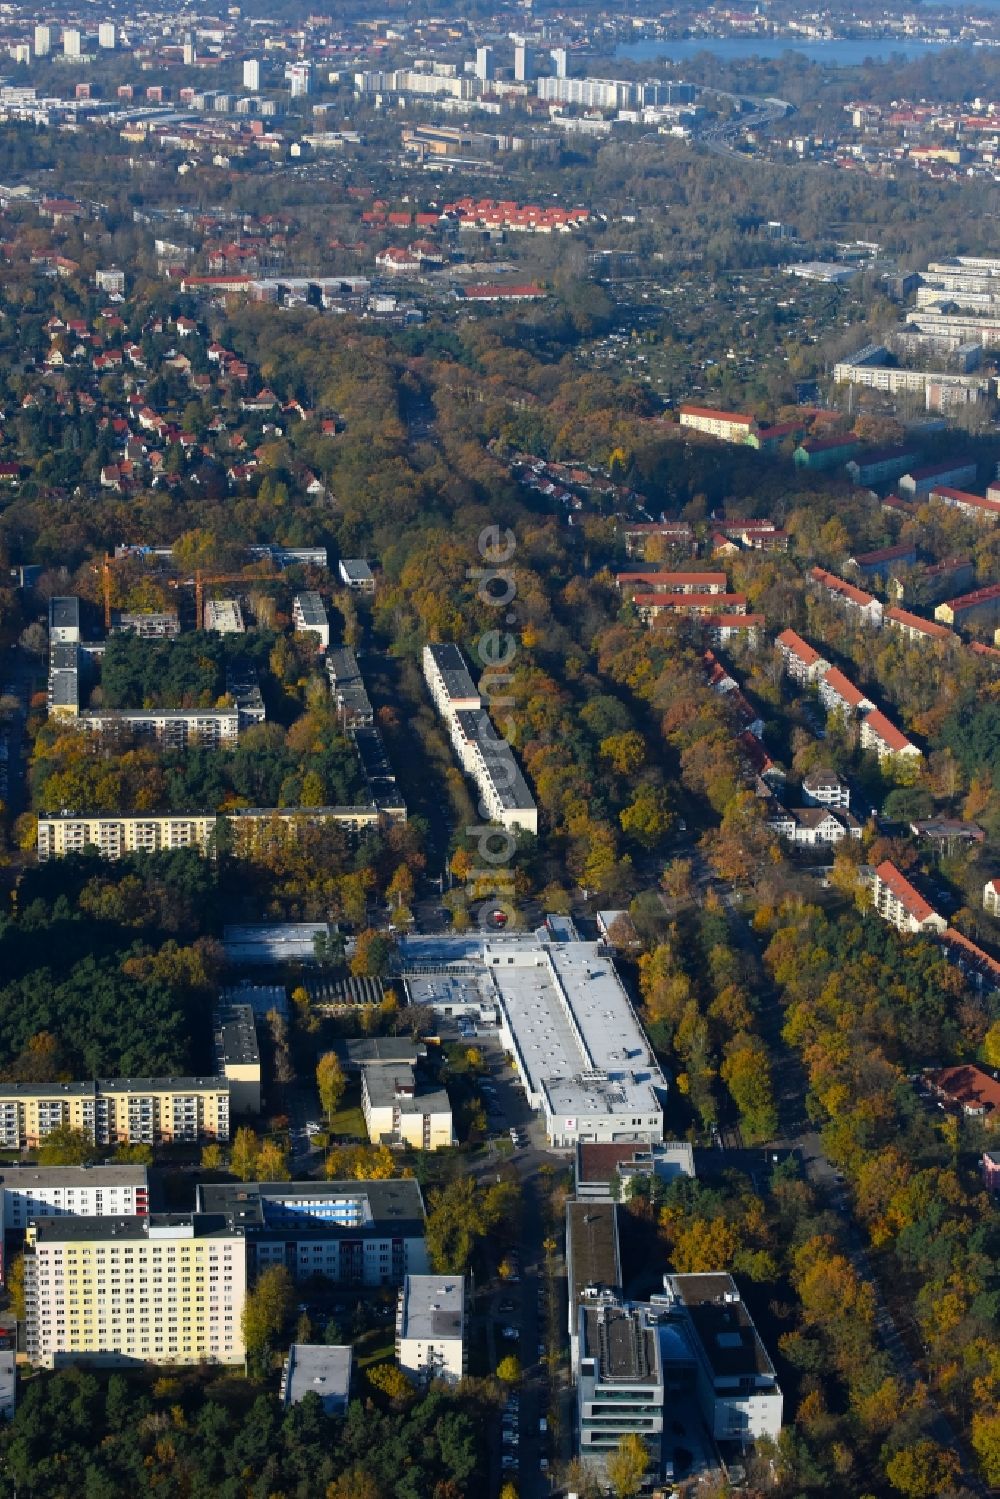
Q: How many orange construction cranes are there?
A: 2